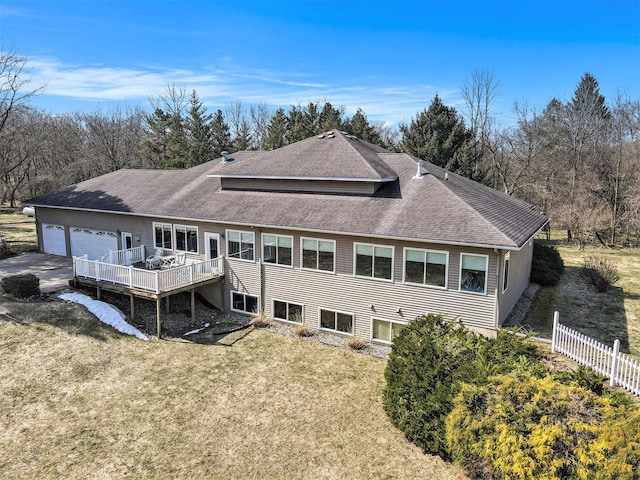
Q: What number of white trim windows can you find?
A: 13